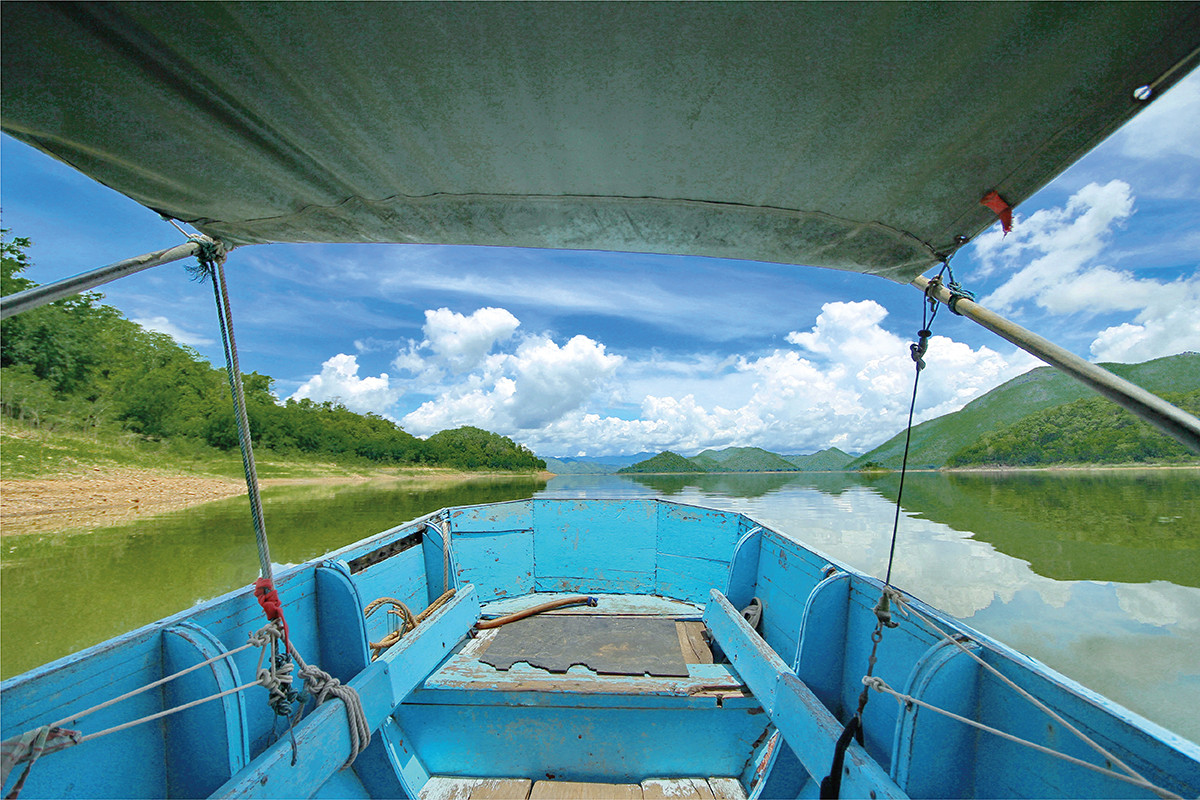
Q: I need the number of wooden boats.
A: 1